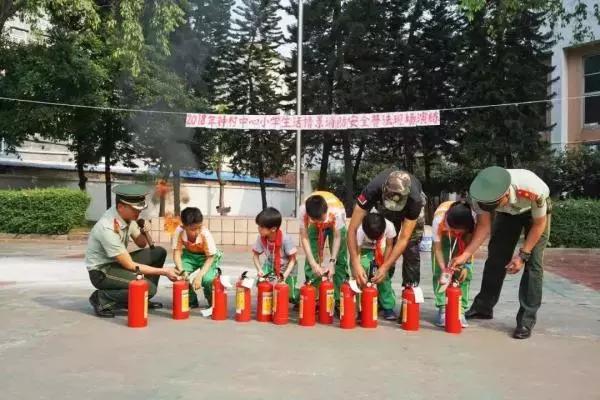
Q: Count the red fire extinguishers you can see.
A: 12